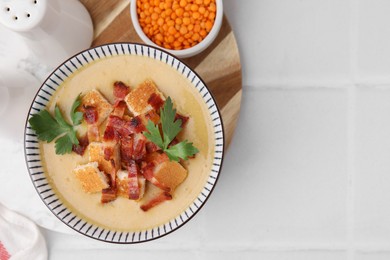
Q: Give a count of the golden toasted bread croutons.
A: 6